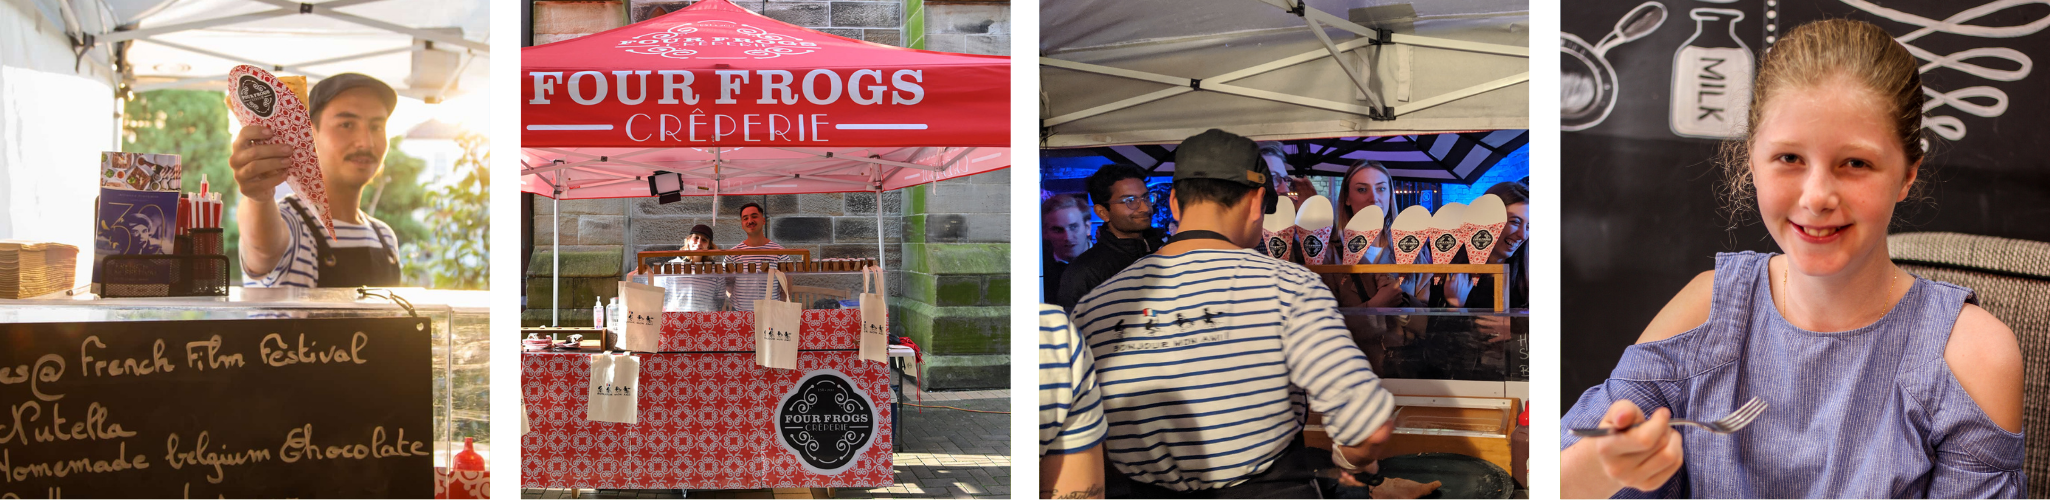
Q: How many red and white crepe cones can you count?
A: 7